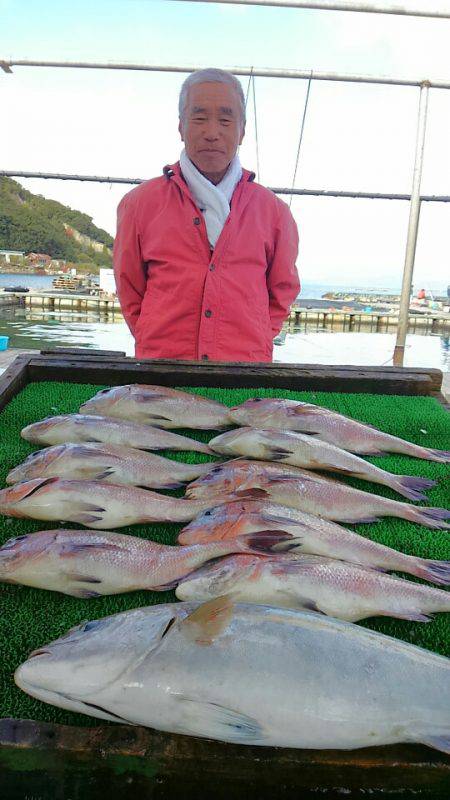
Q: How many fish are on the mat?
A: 11